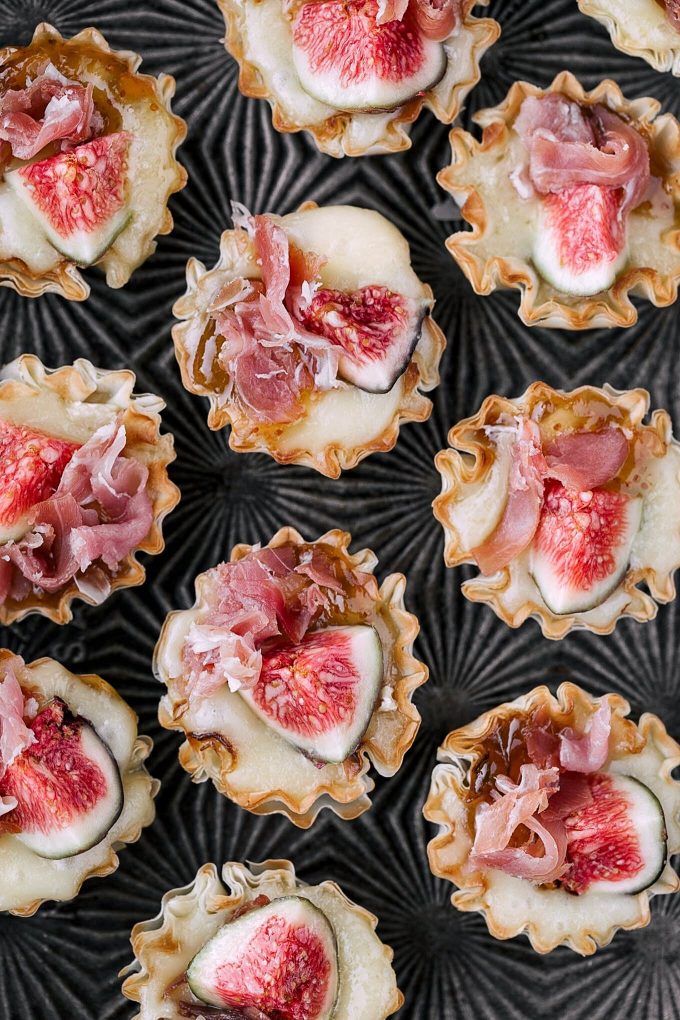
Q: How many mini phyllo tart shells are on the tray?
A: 11